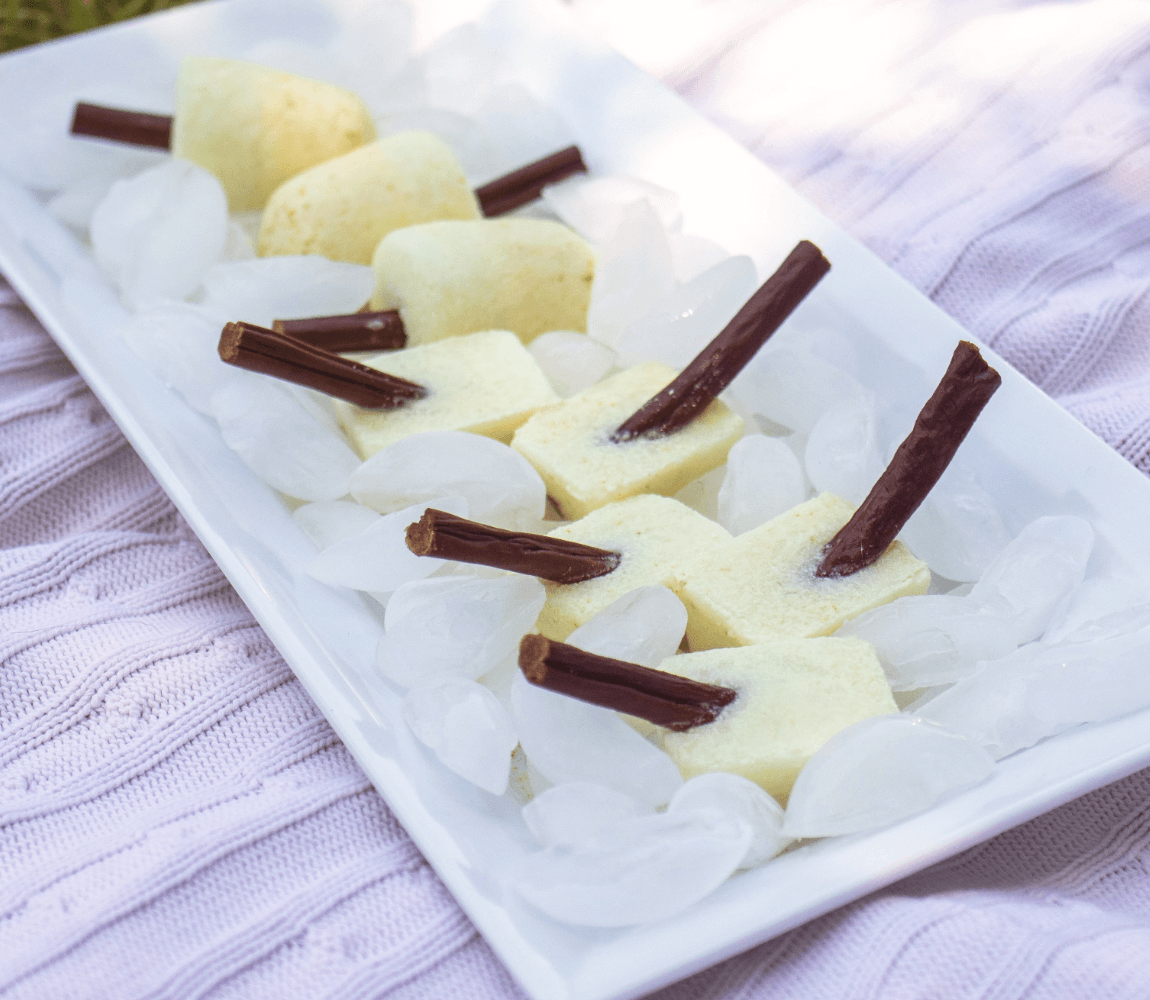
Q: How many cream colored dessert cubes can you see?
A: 8